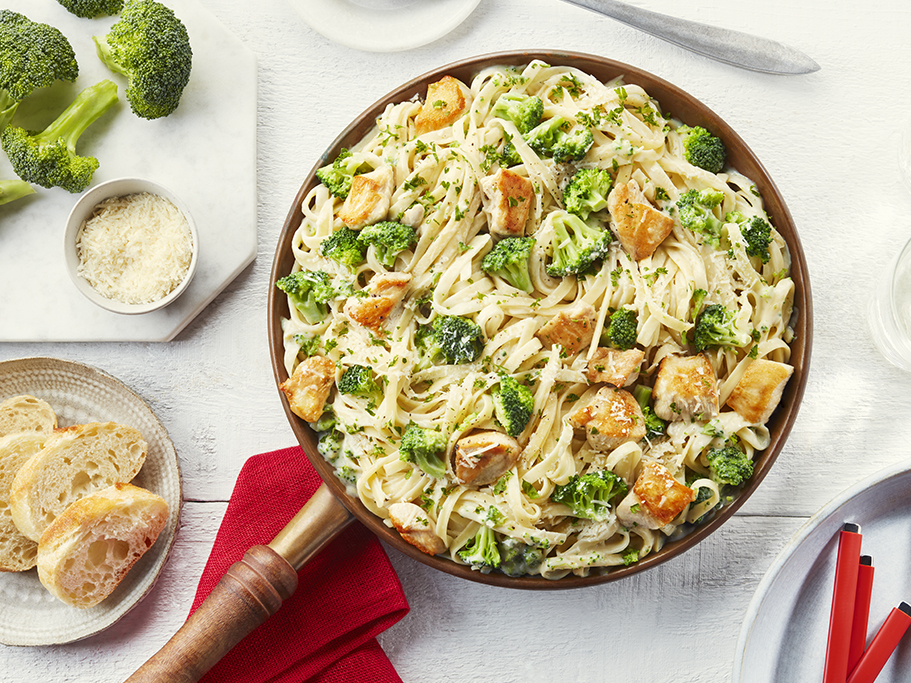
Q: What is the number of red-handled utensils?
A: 3